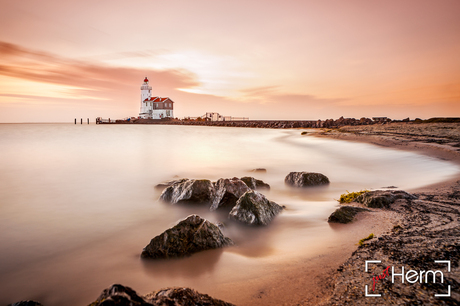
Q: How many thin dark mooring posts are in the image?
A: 3